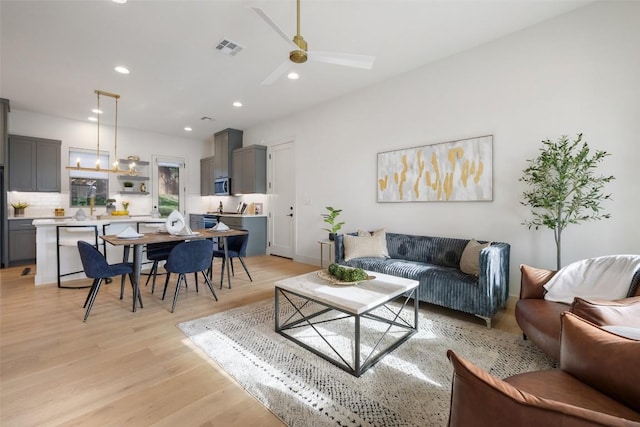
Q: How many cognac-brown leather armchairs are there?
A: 2